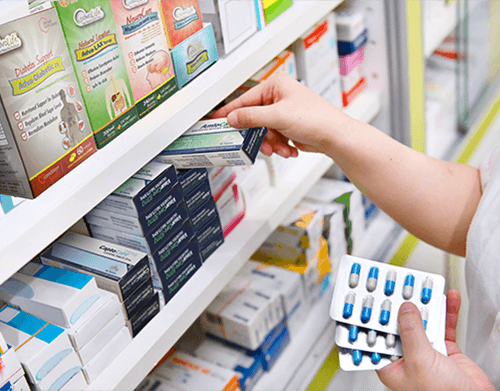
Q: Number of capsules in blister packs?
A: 15